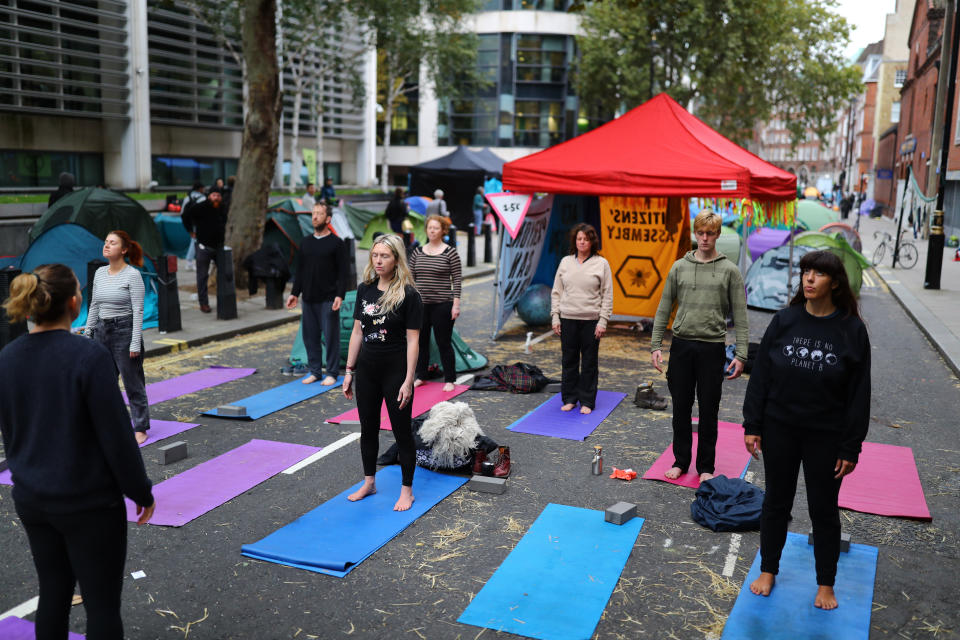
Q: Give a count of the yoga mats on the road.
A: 12